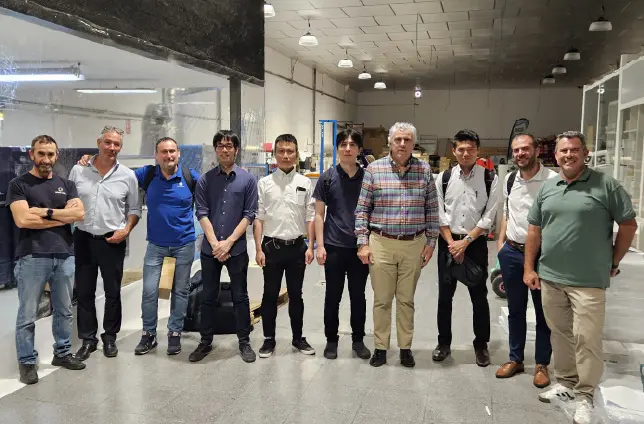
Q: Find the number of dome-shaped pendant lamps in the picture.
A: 9